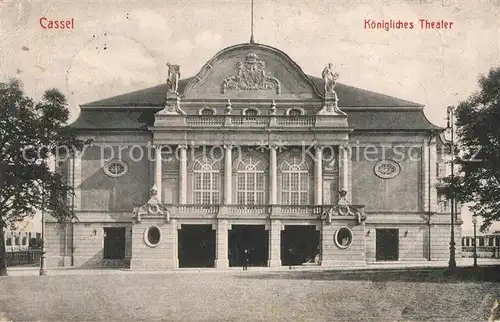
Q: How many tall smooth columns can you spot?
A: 6